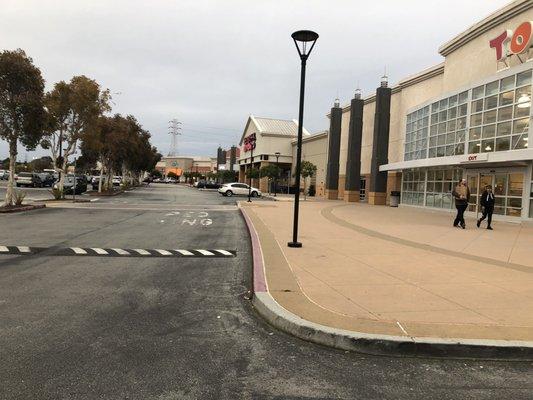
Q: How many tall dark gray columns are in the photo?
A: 3